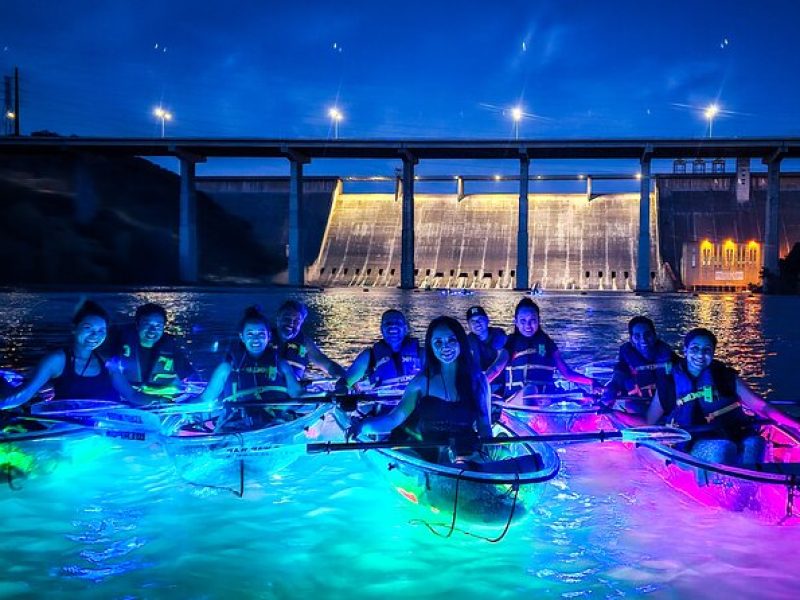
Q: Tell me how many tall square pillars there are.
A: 6